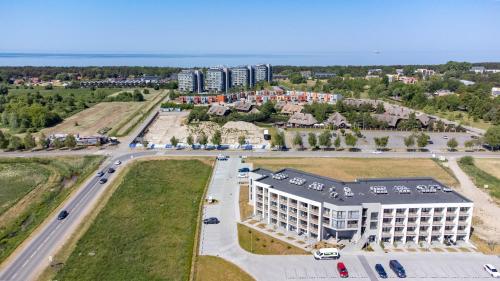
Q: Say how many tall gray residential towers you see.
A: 4